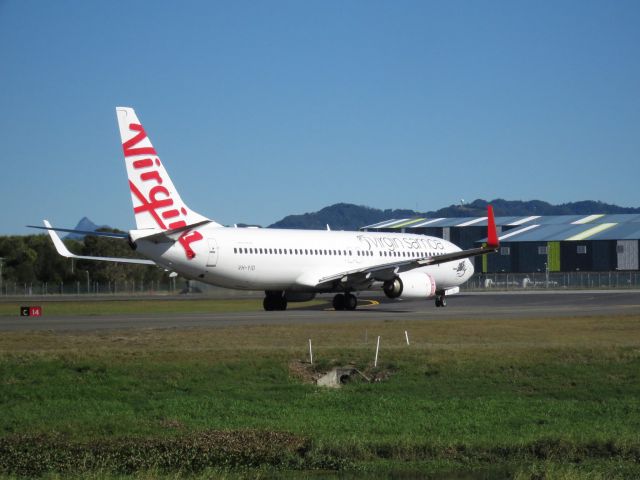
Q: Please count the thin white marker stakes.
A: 3